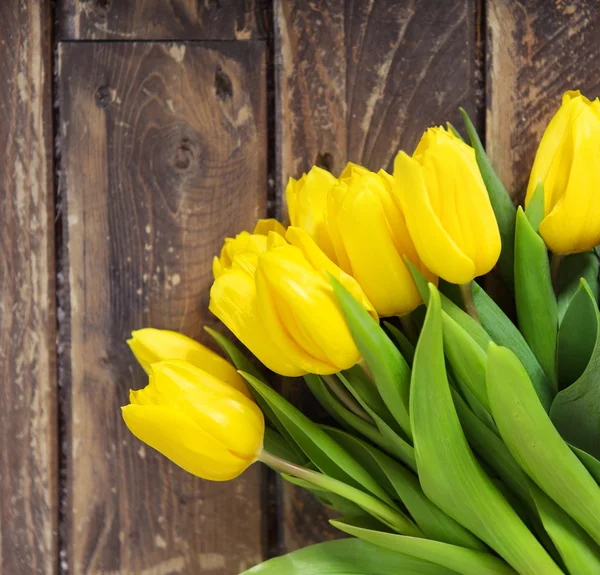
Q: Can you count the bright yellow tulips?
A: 8